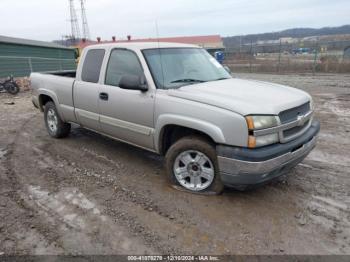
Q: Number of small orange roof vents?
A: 4